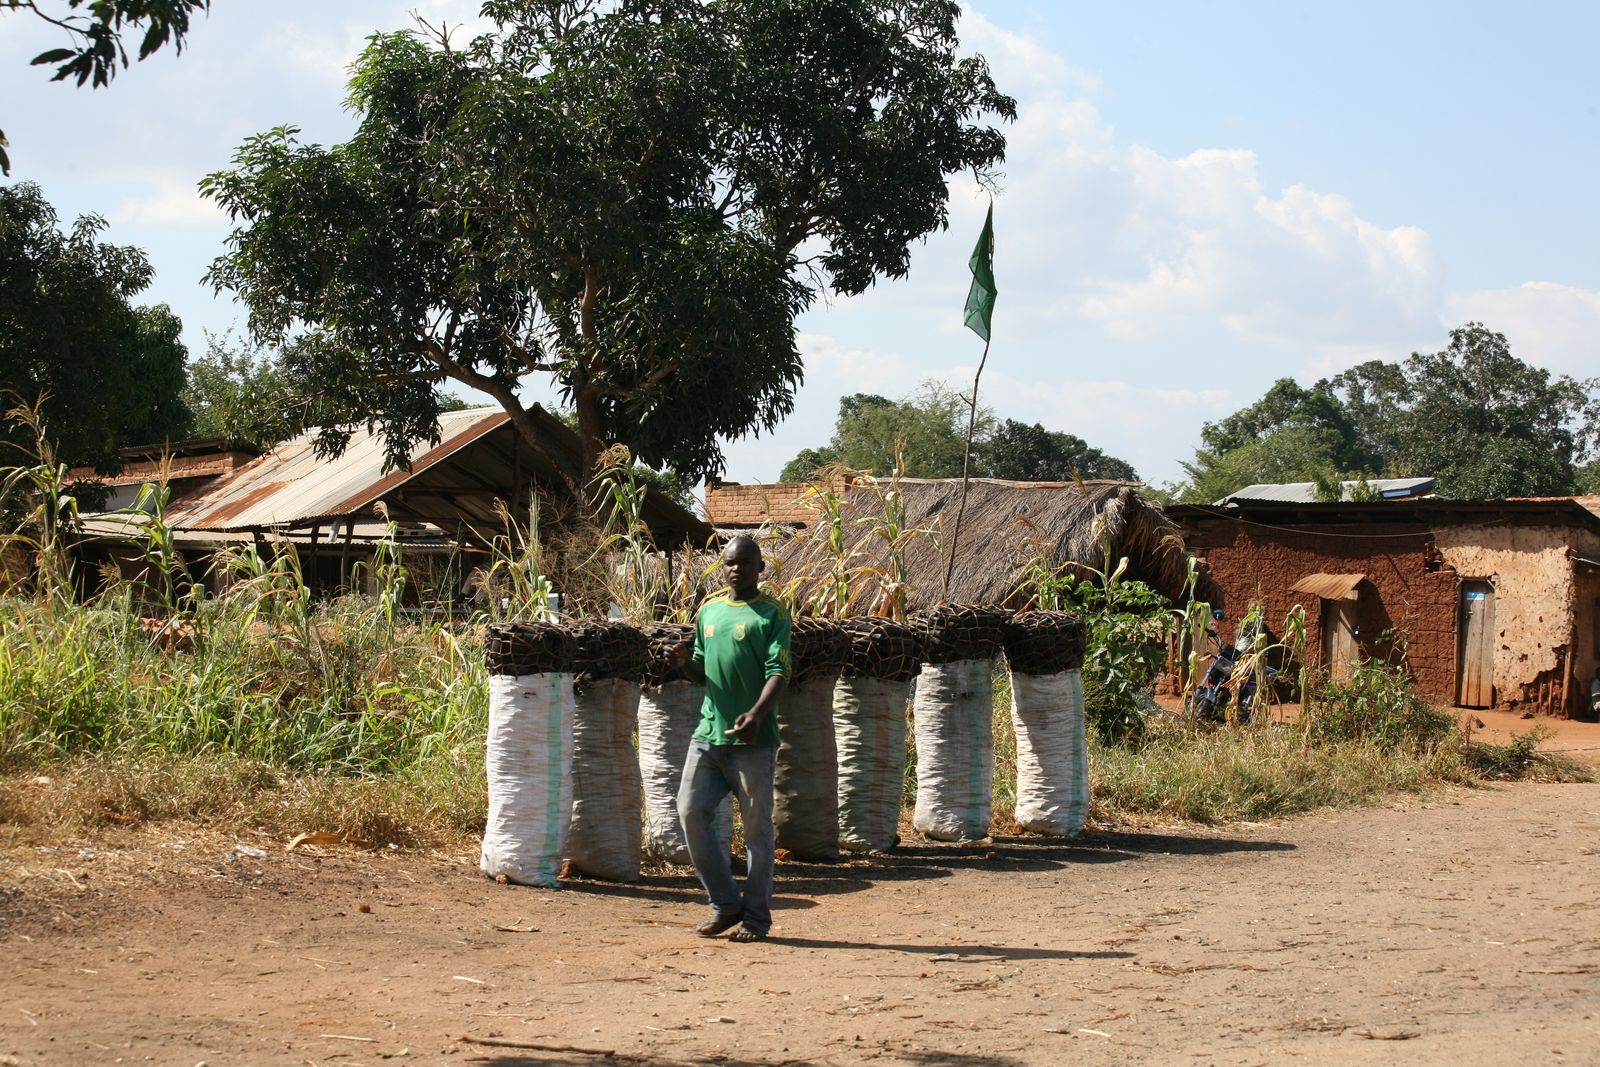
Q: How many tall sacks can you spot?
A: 7